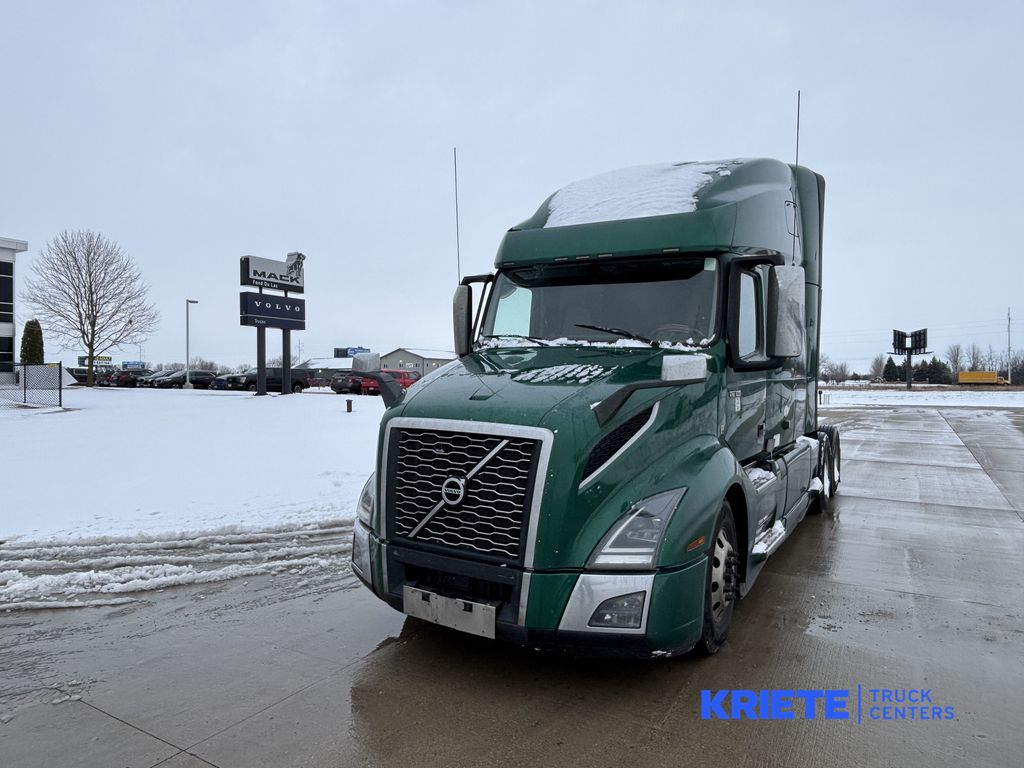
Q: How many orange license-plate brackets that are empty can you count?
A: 0